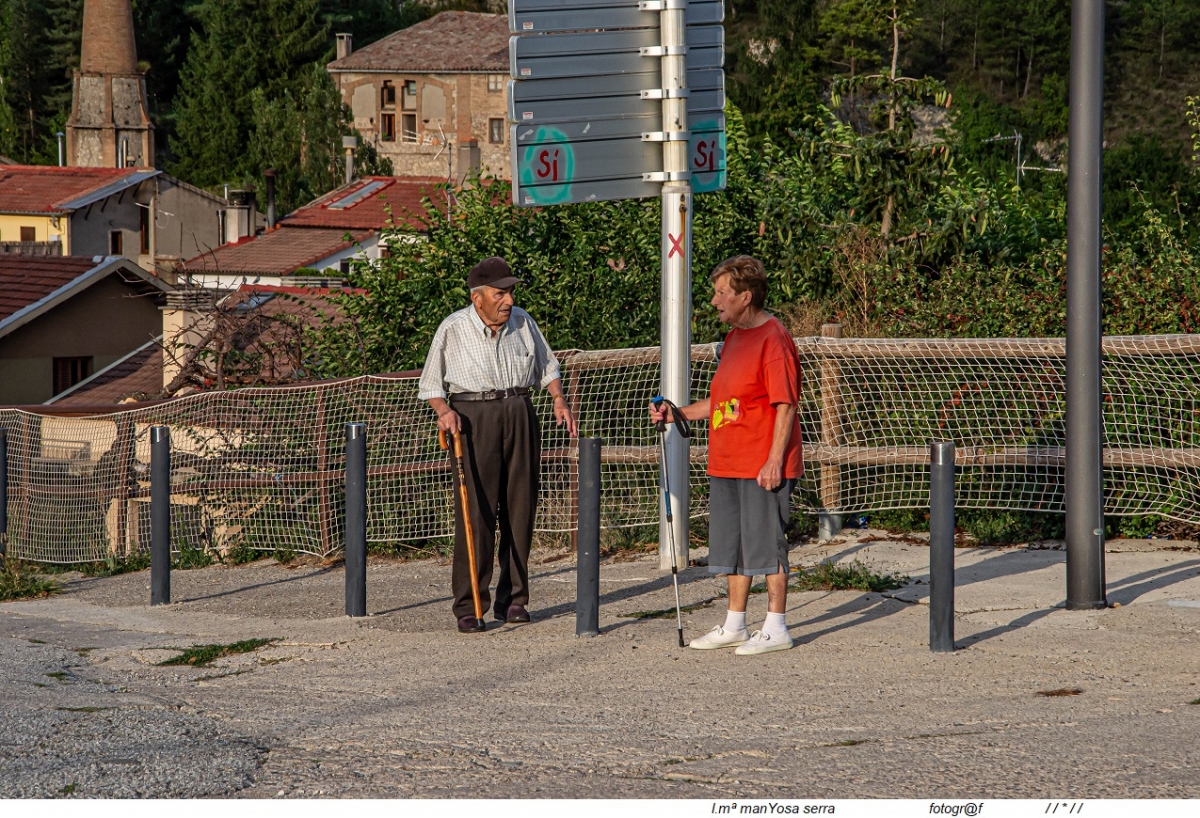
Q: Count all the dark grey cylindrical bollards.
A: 5